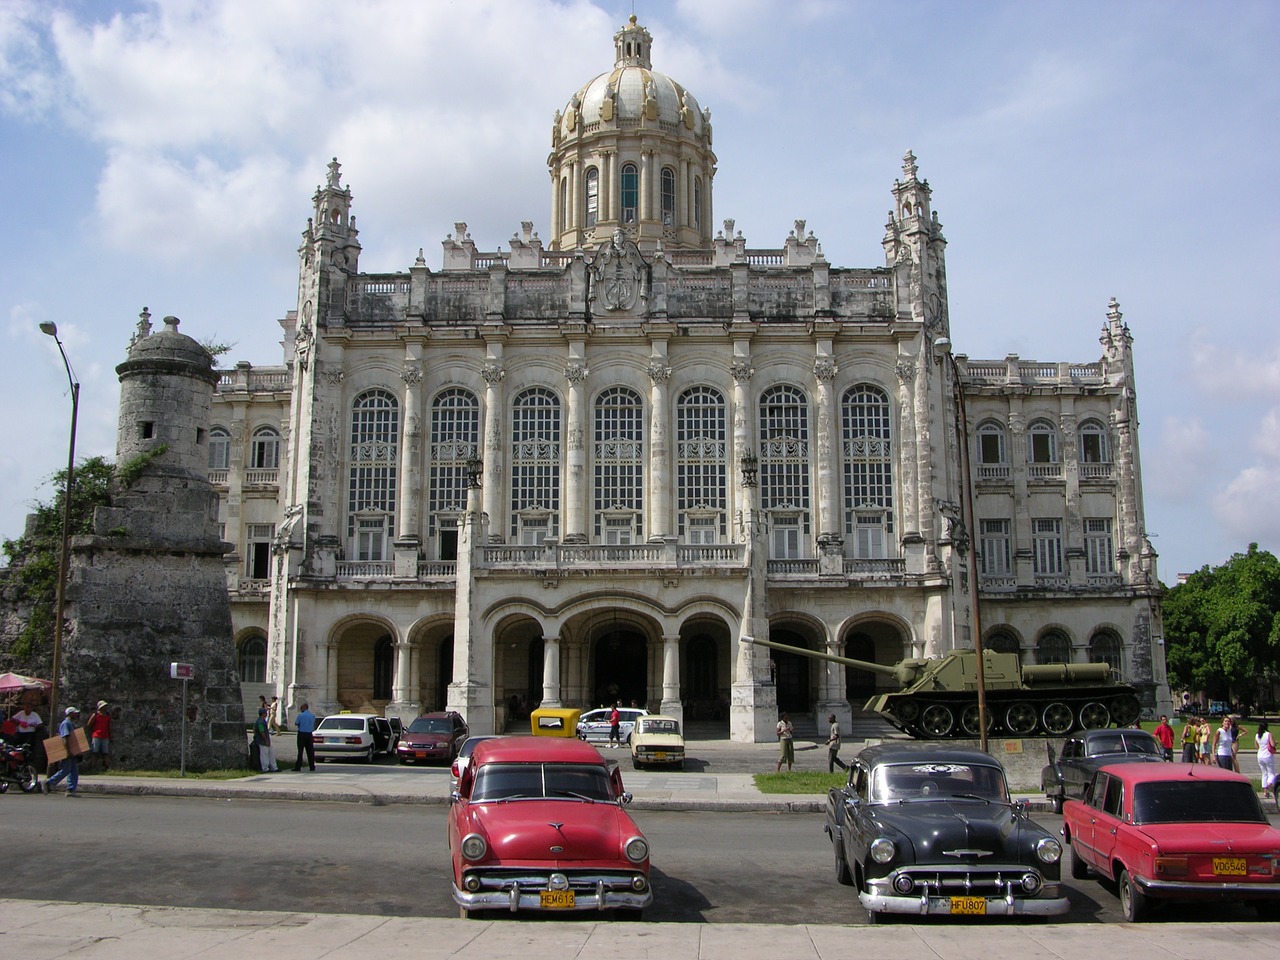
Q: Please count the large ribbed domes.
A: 1